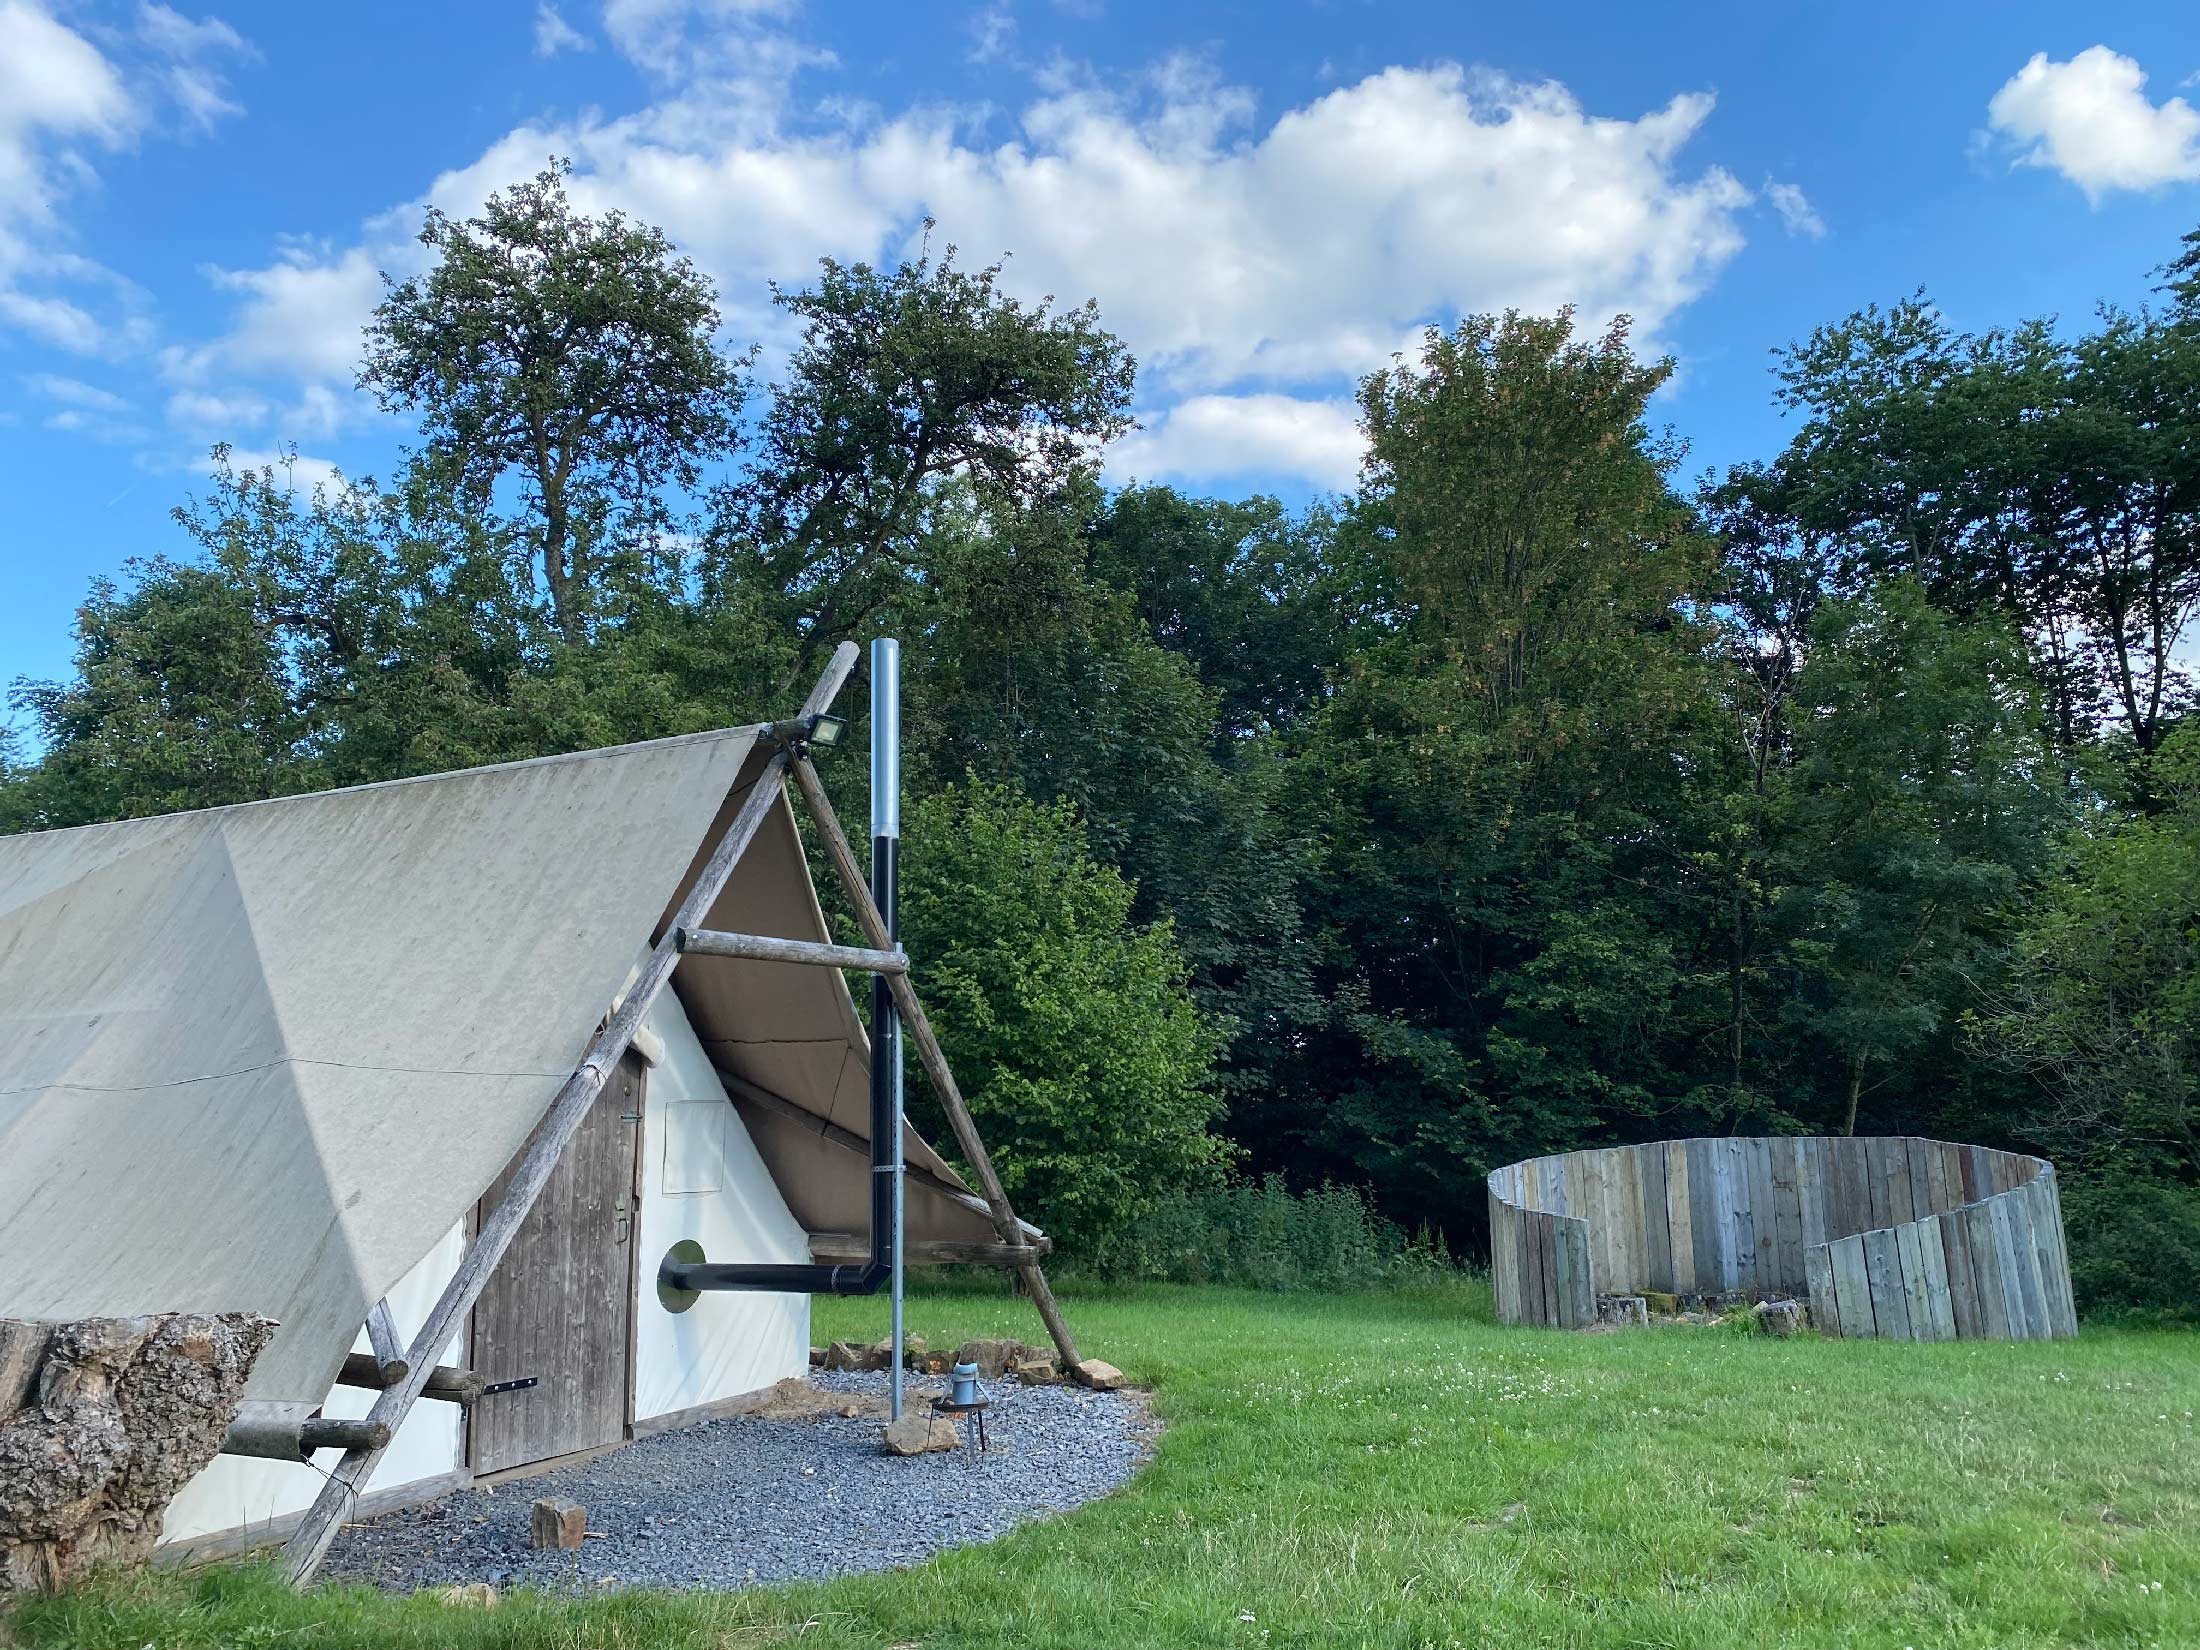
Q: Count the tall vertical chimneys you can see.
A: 1